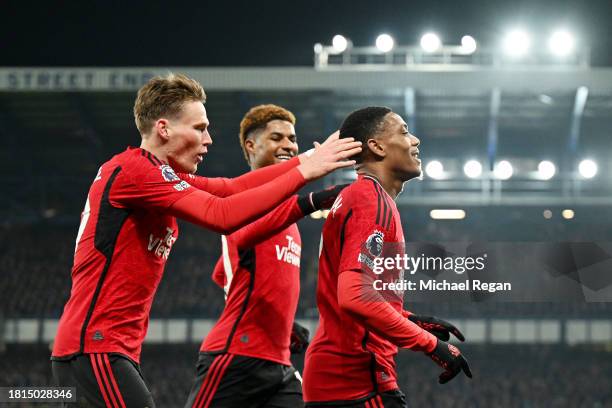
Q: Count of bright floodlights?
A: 11